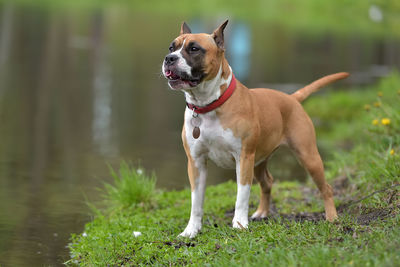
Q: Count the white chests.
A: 1